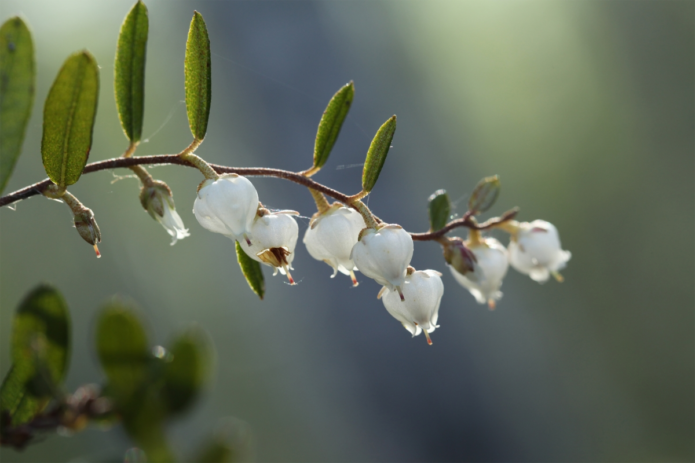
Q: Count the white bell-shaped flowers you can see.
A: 7